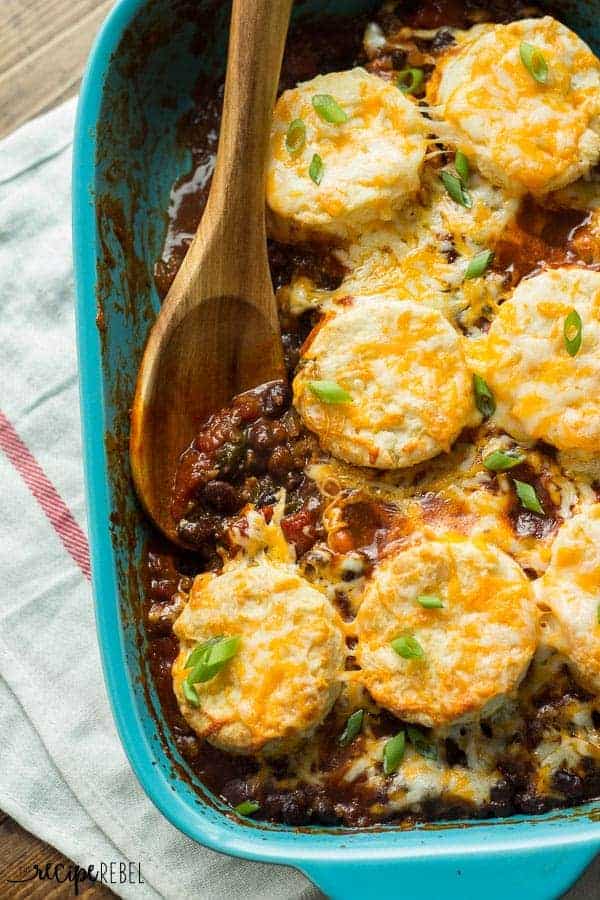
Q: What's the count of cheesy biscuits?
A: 7